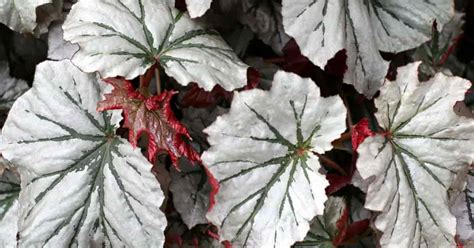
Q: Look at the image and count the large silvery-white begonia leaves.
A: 5